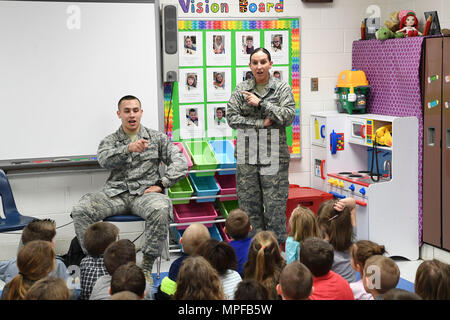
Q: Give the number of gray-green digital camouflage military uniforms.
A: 2